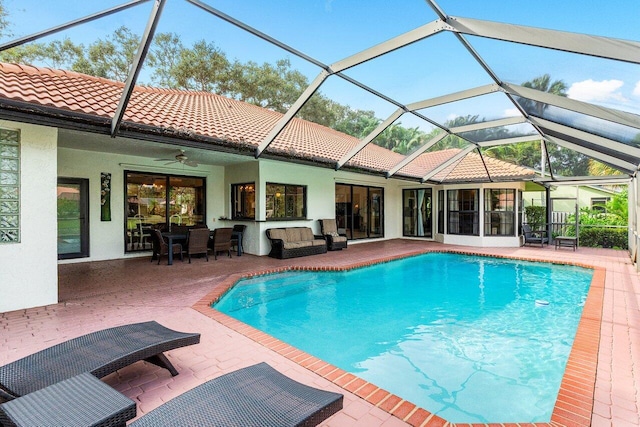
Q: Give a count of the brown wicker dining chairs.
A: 6